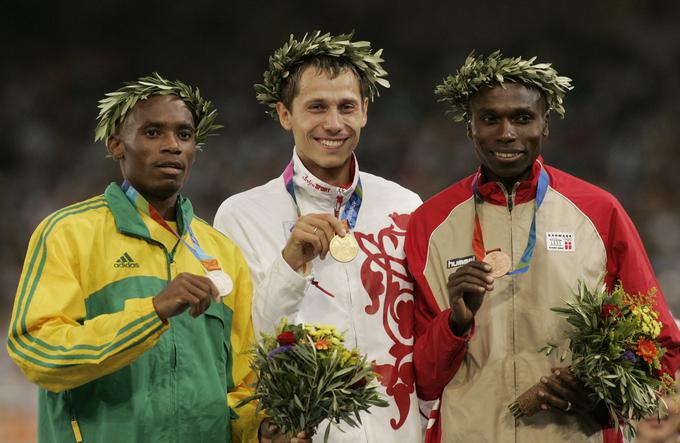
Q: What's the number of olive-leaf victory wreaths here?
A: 3